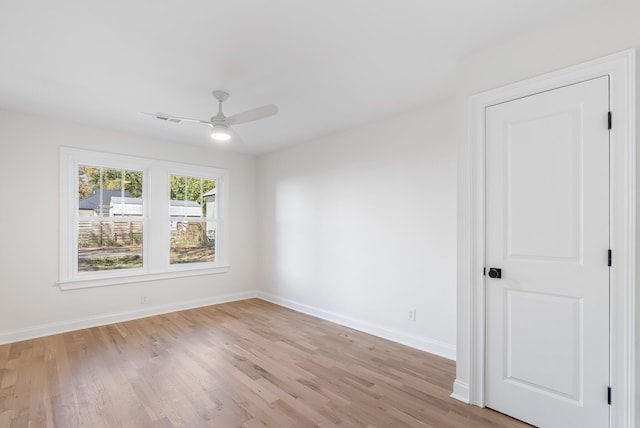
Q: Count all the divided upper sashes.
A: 2